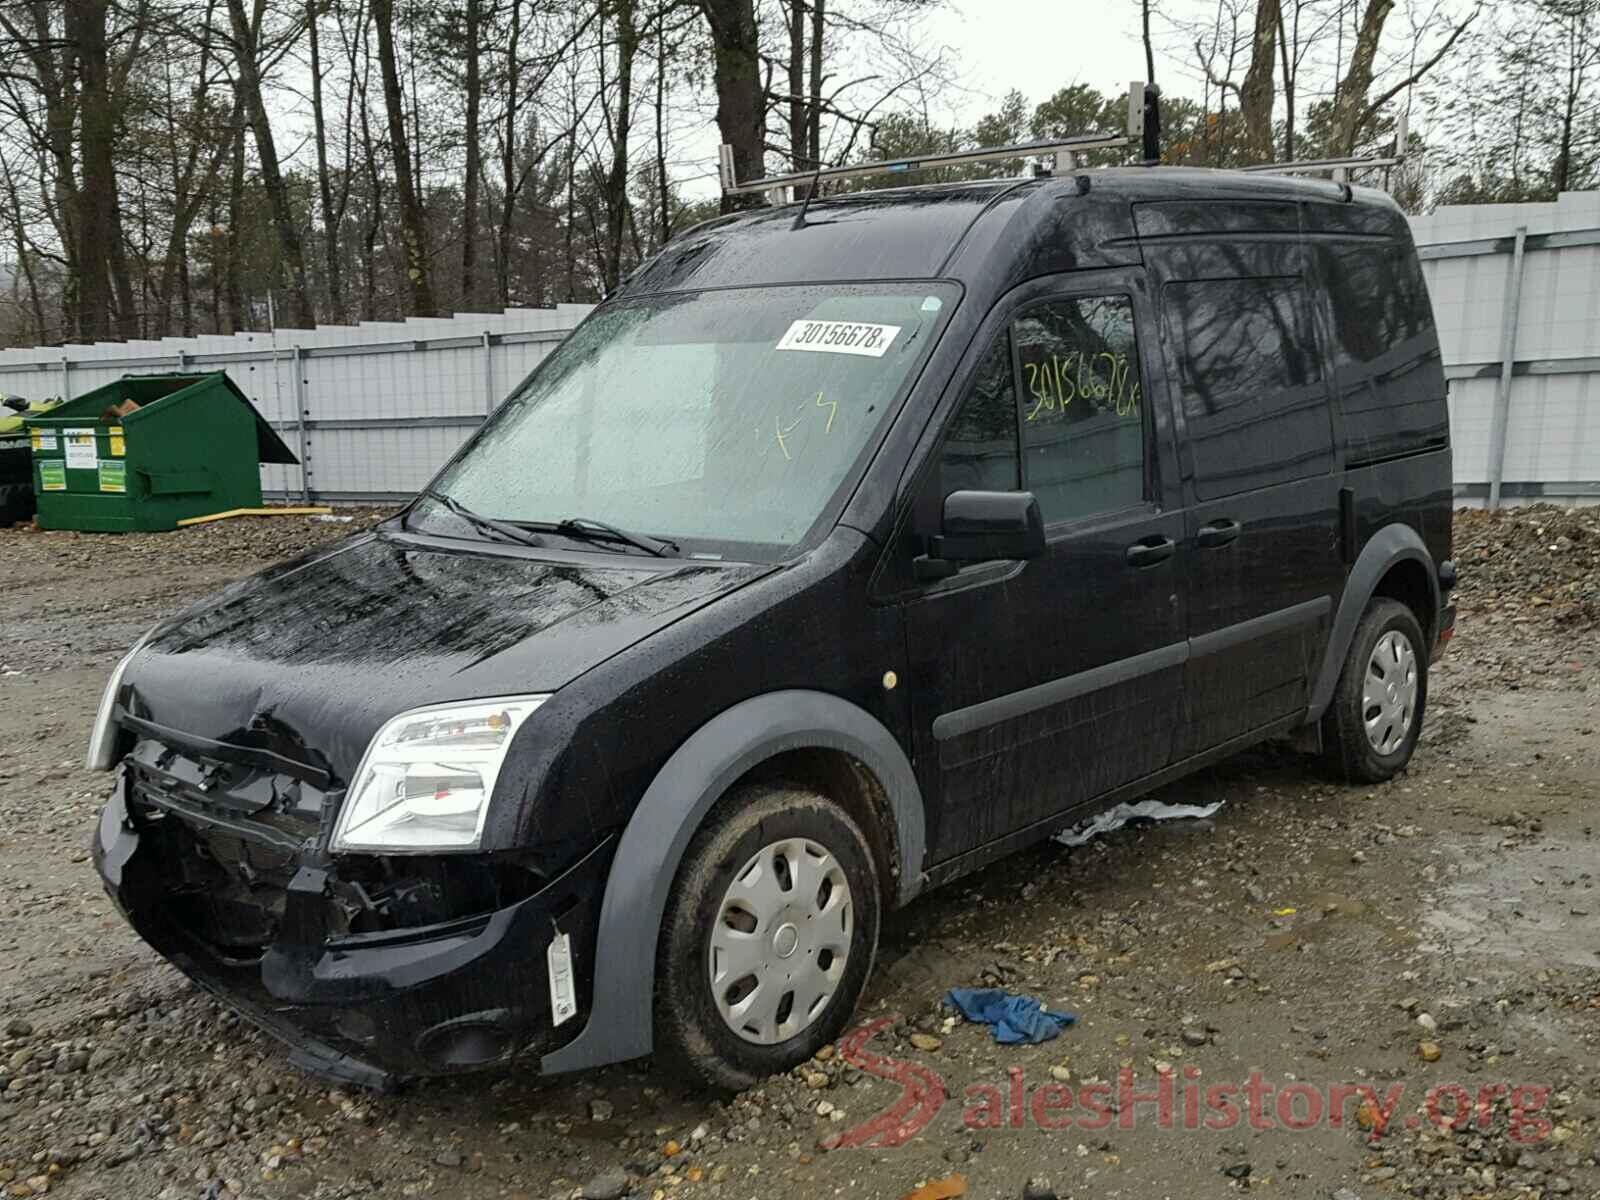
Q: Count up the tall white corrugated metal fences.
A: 1